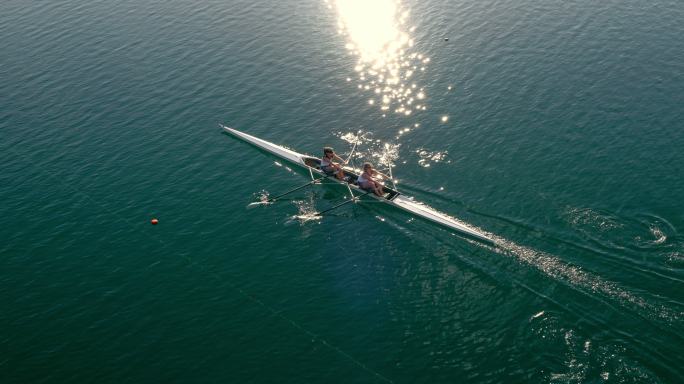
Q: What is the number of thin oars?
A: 4